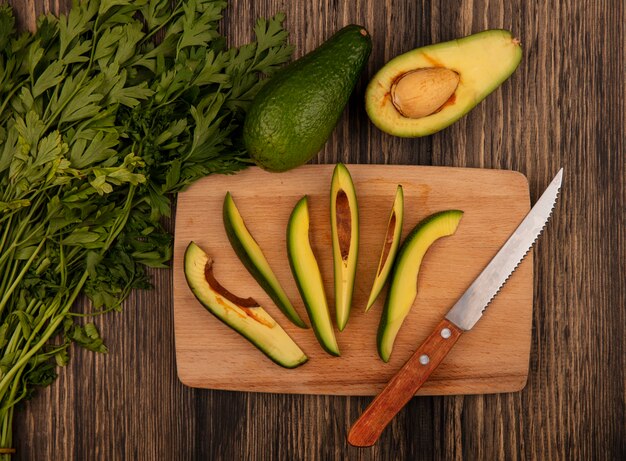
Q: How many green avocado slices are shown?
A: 6